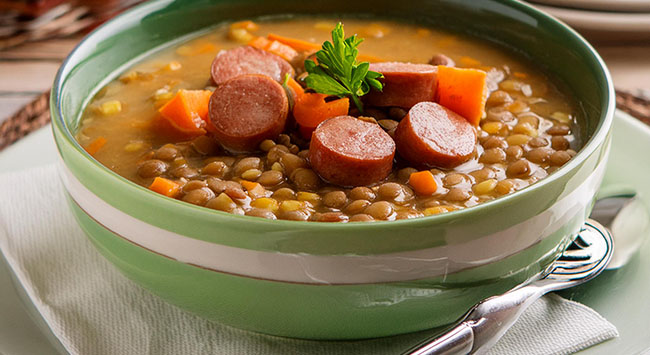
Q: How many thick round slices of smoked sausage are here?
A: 5